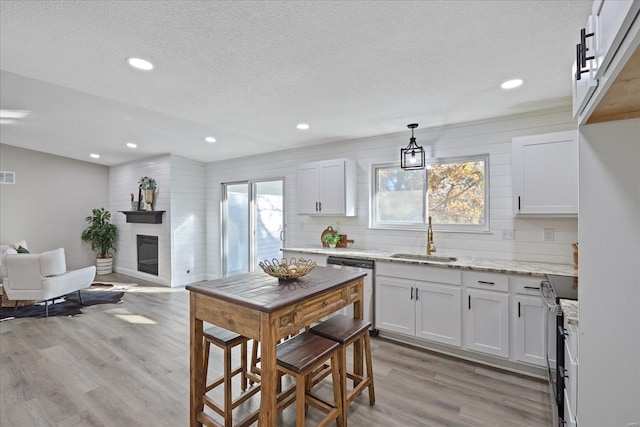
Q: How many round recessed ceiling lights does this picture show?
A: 6